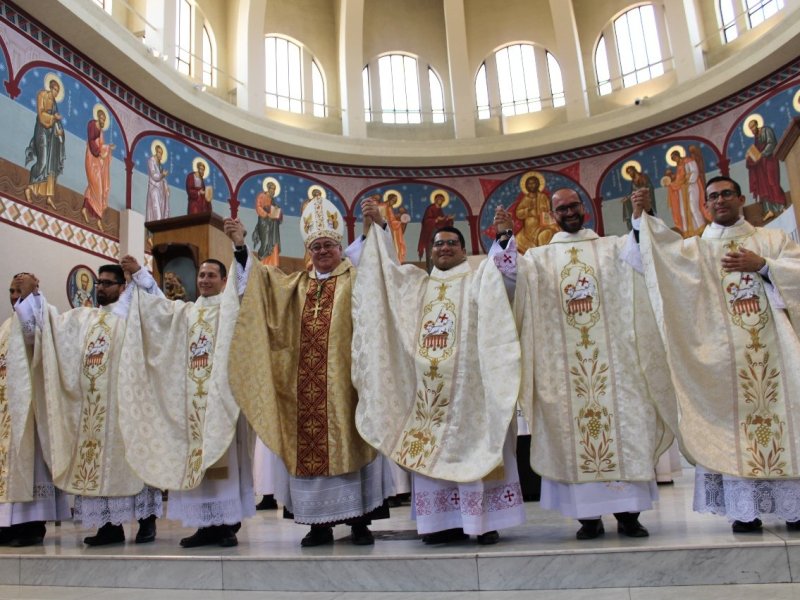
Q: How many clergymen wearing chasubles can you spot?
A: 7